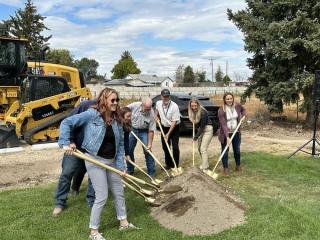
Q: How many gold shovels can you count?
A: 8